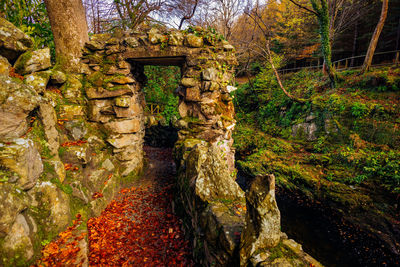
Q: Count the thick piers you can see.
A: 2